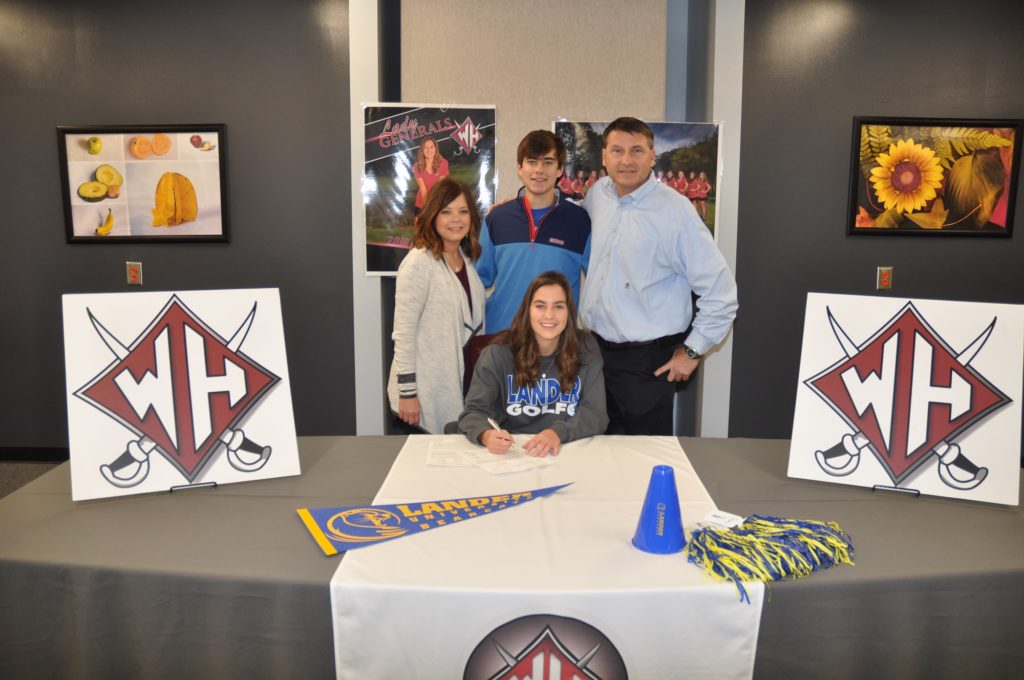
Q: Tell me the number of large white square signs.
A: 2